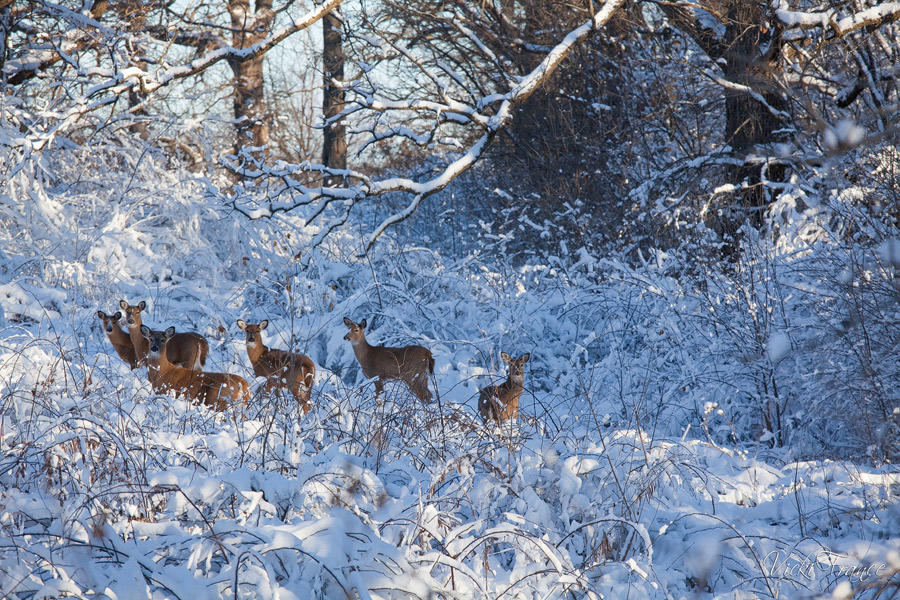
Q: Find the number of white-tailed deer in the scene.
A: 6